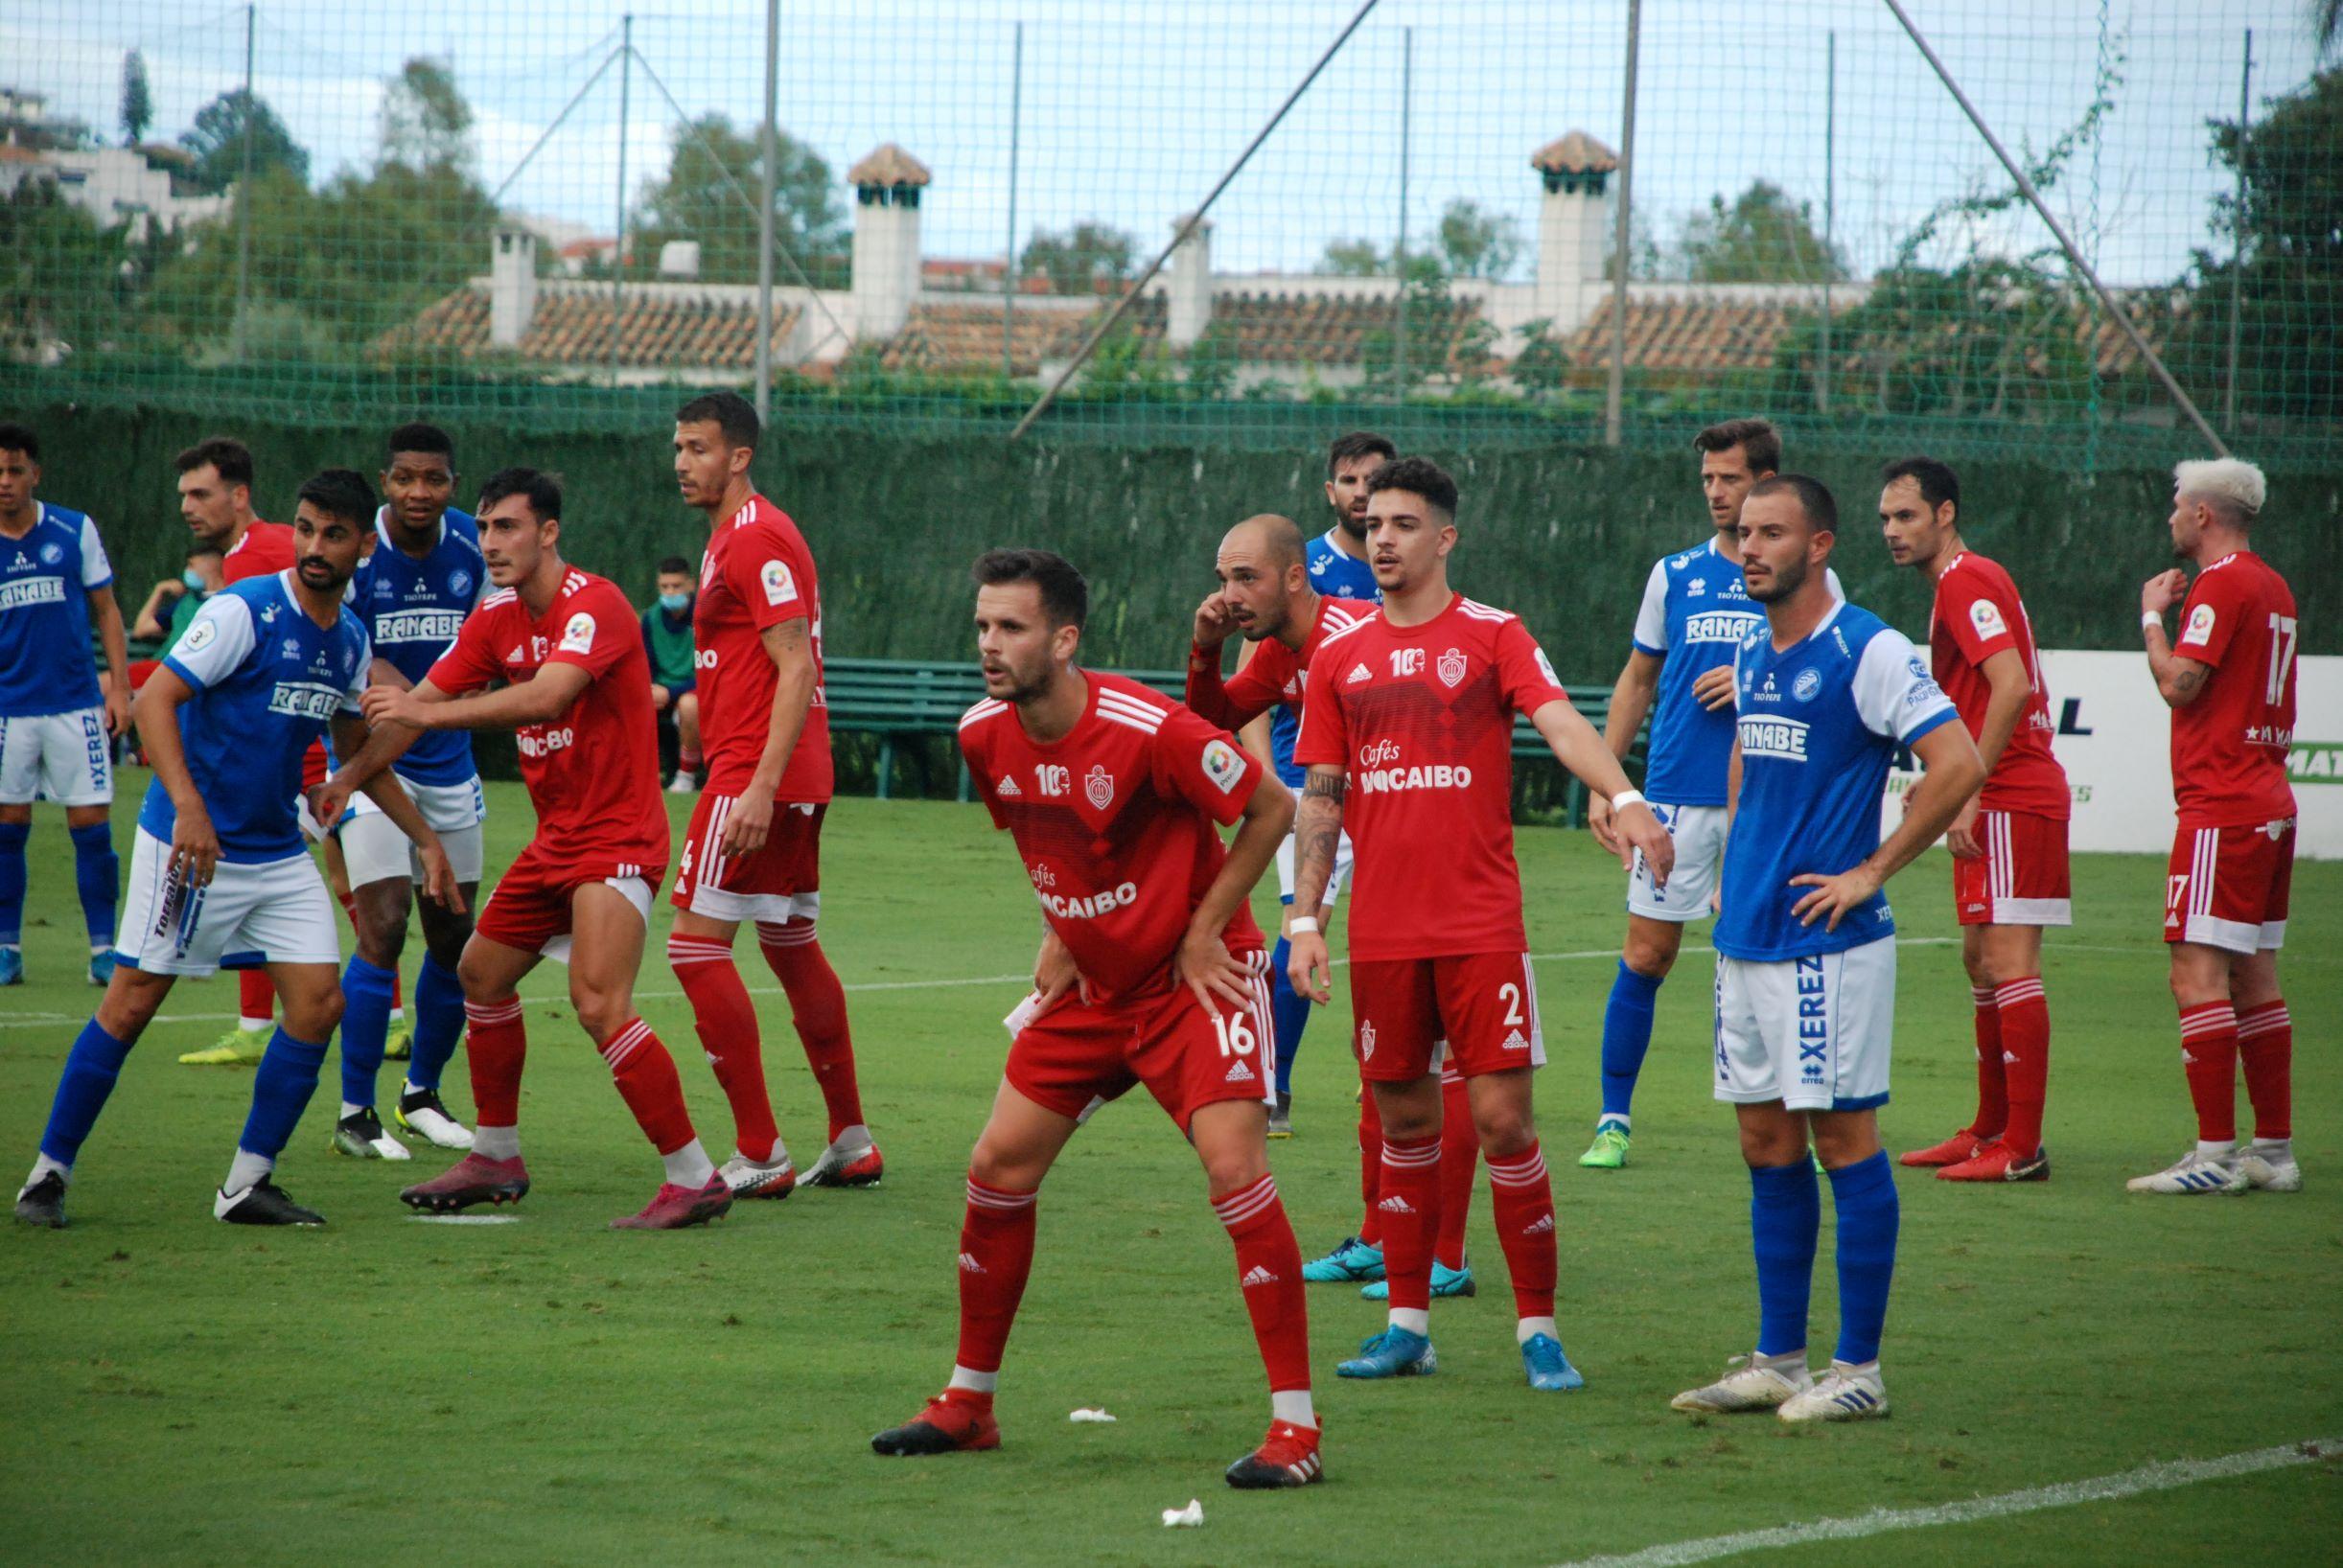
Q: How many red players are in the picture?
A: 8